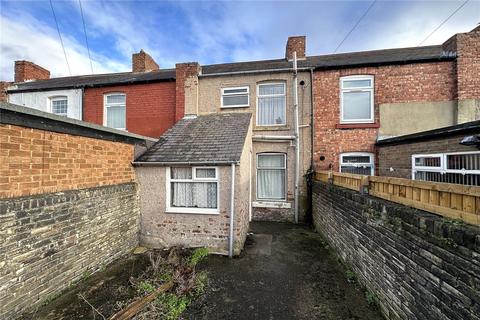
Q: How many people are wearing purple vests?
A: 0